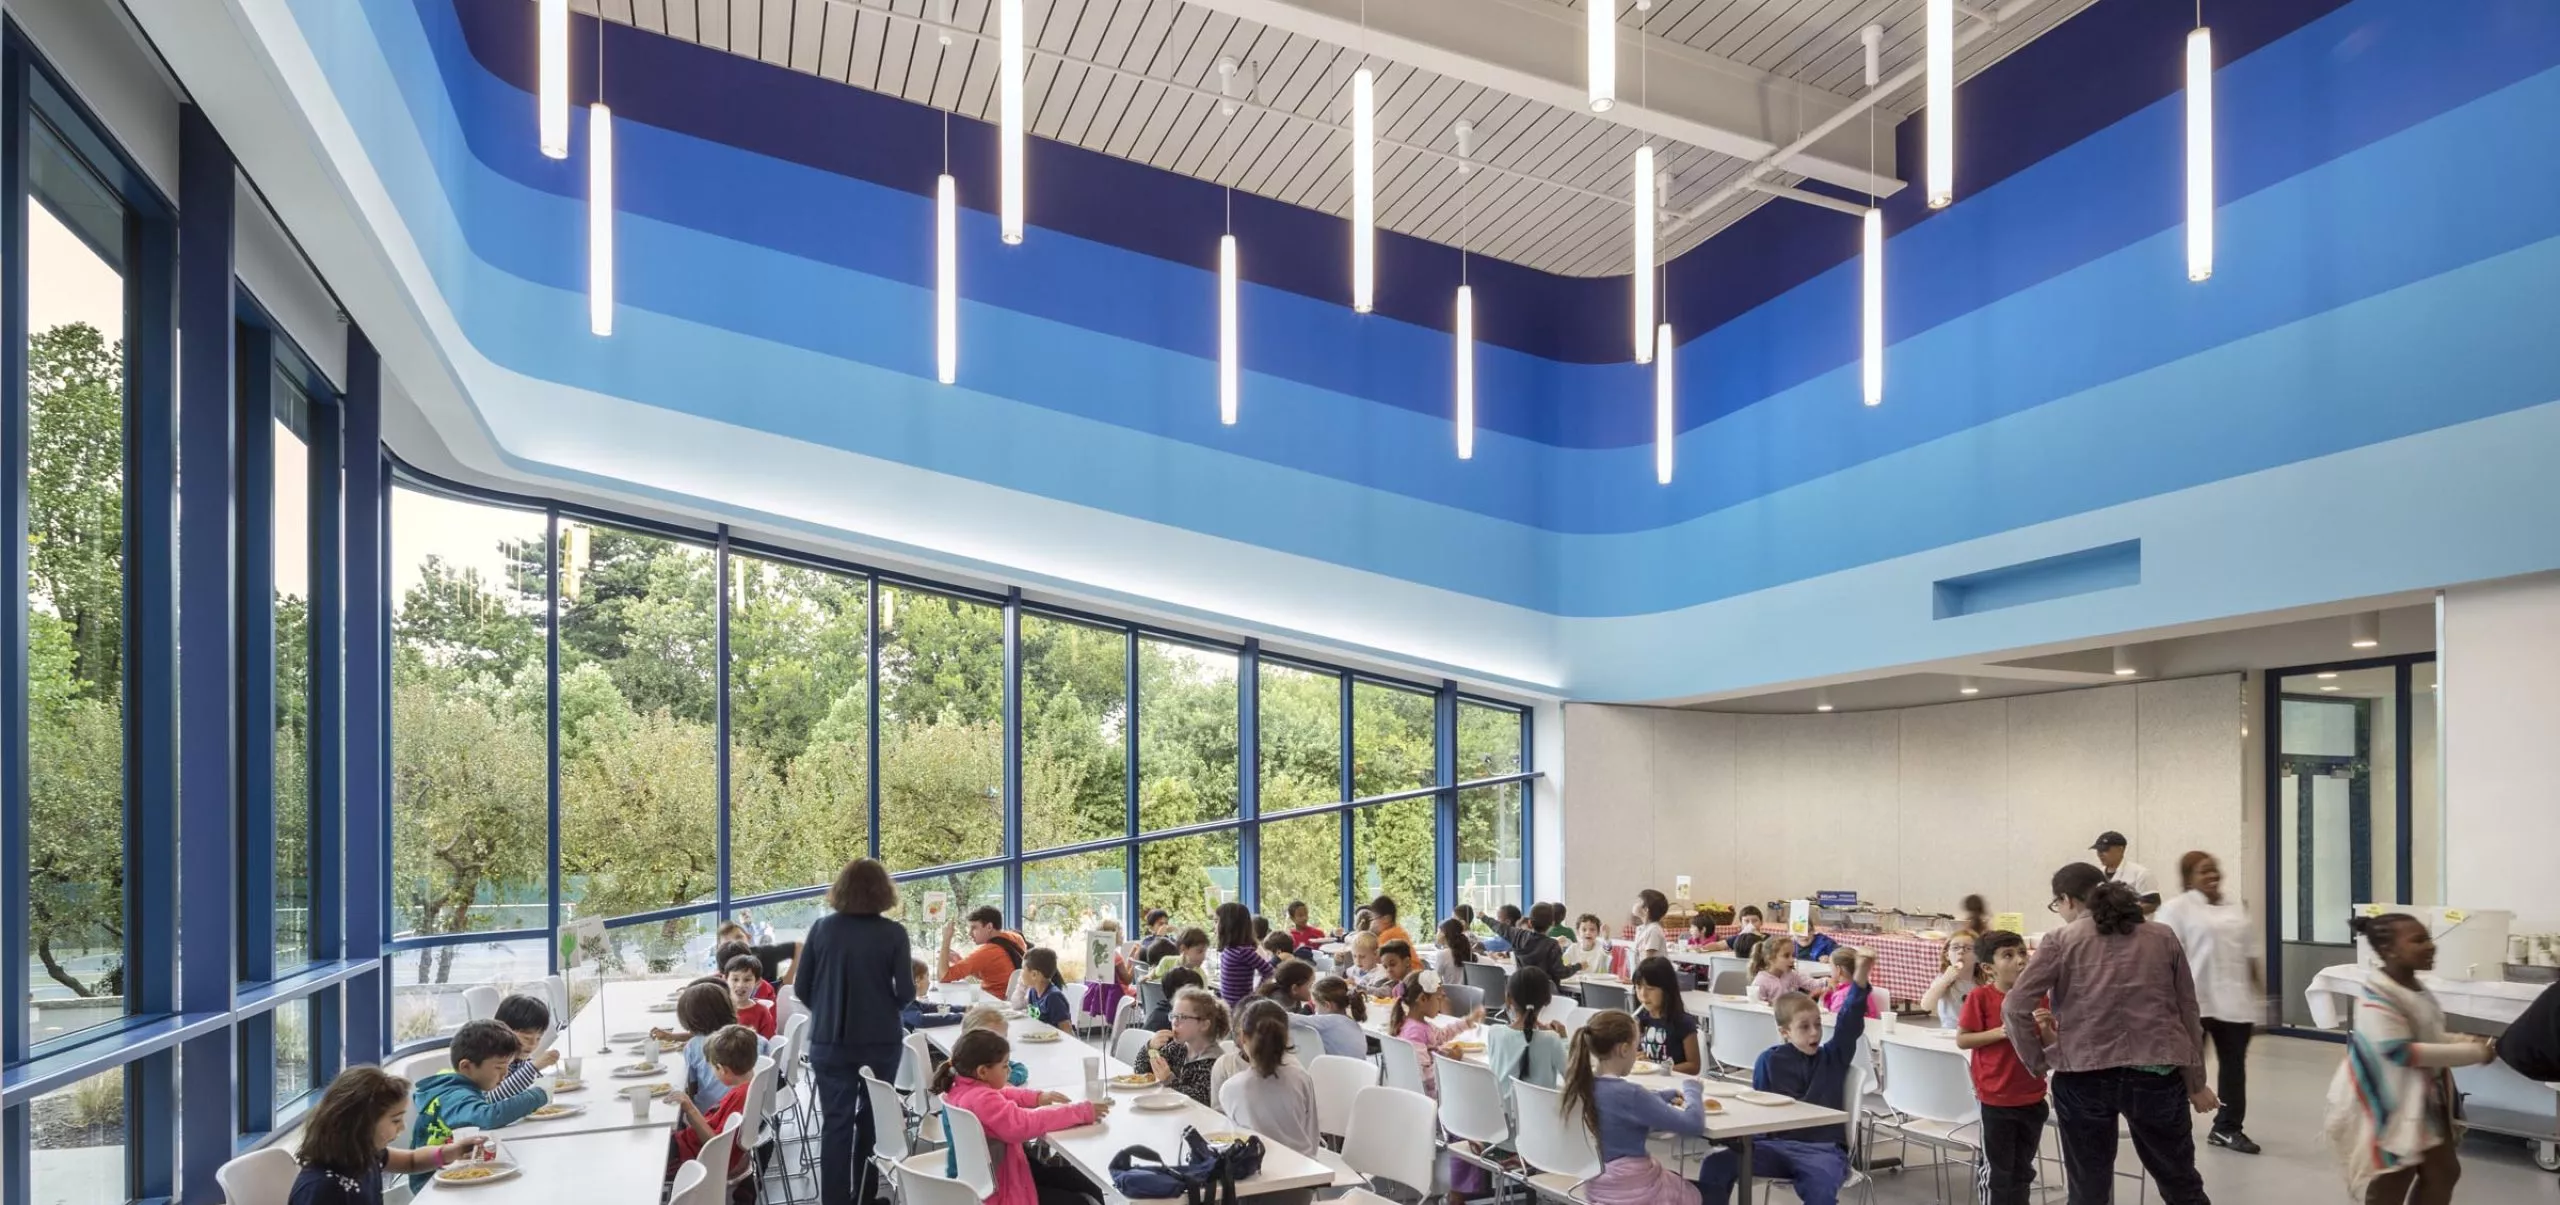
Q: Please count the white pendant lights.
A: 13